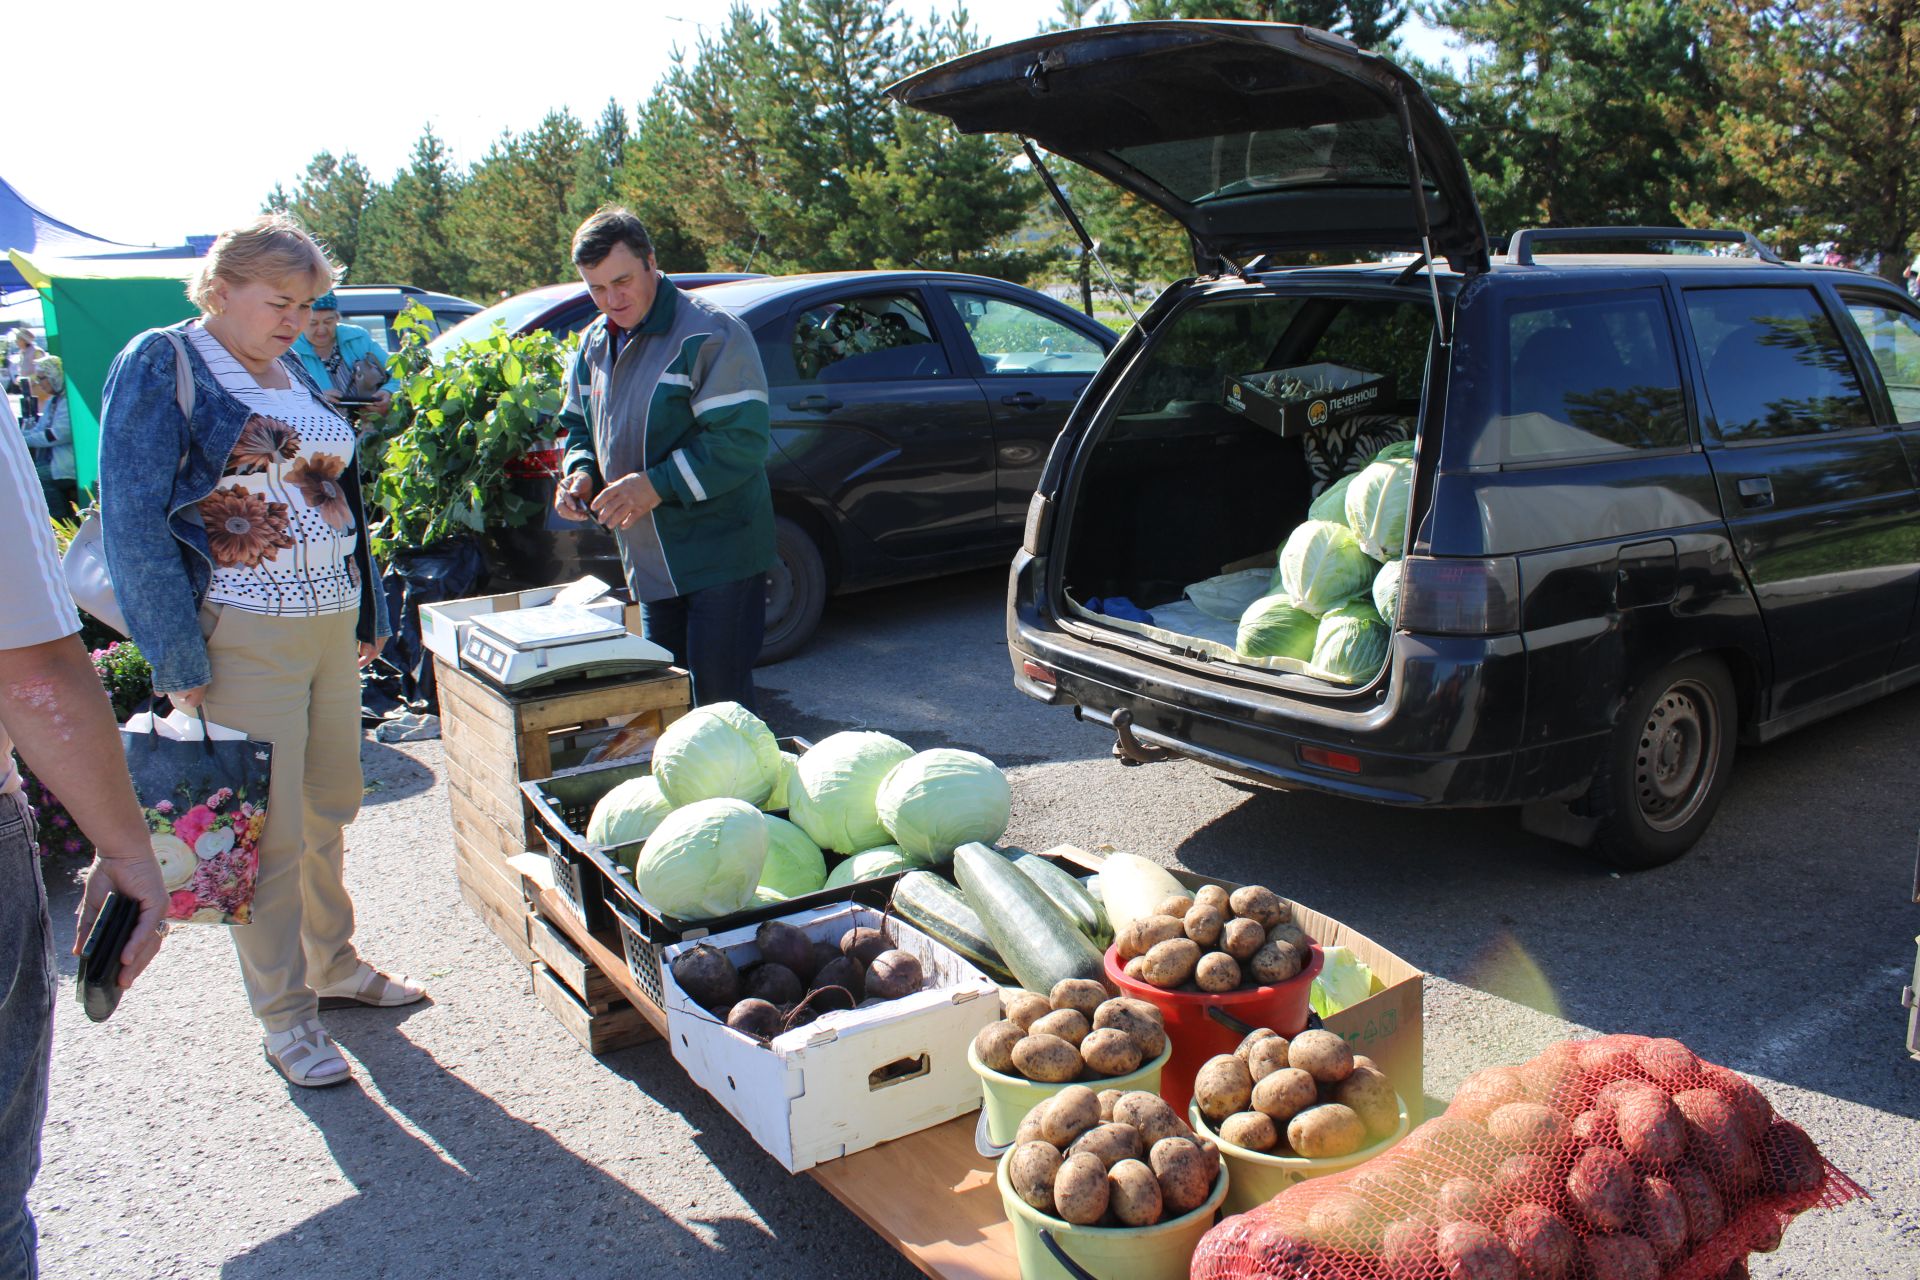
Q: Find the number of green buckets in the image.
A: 3